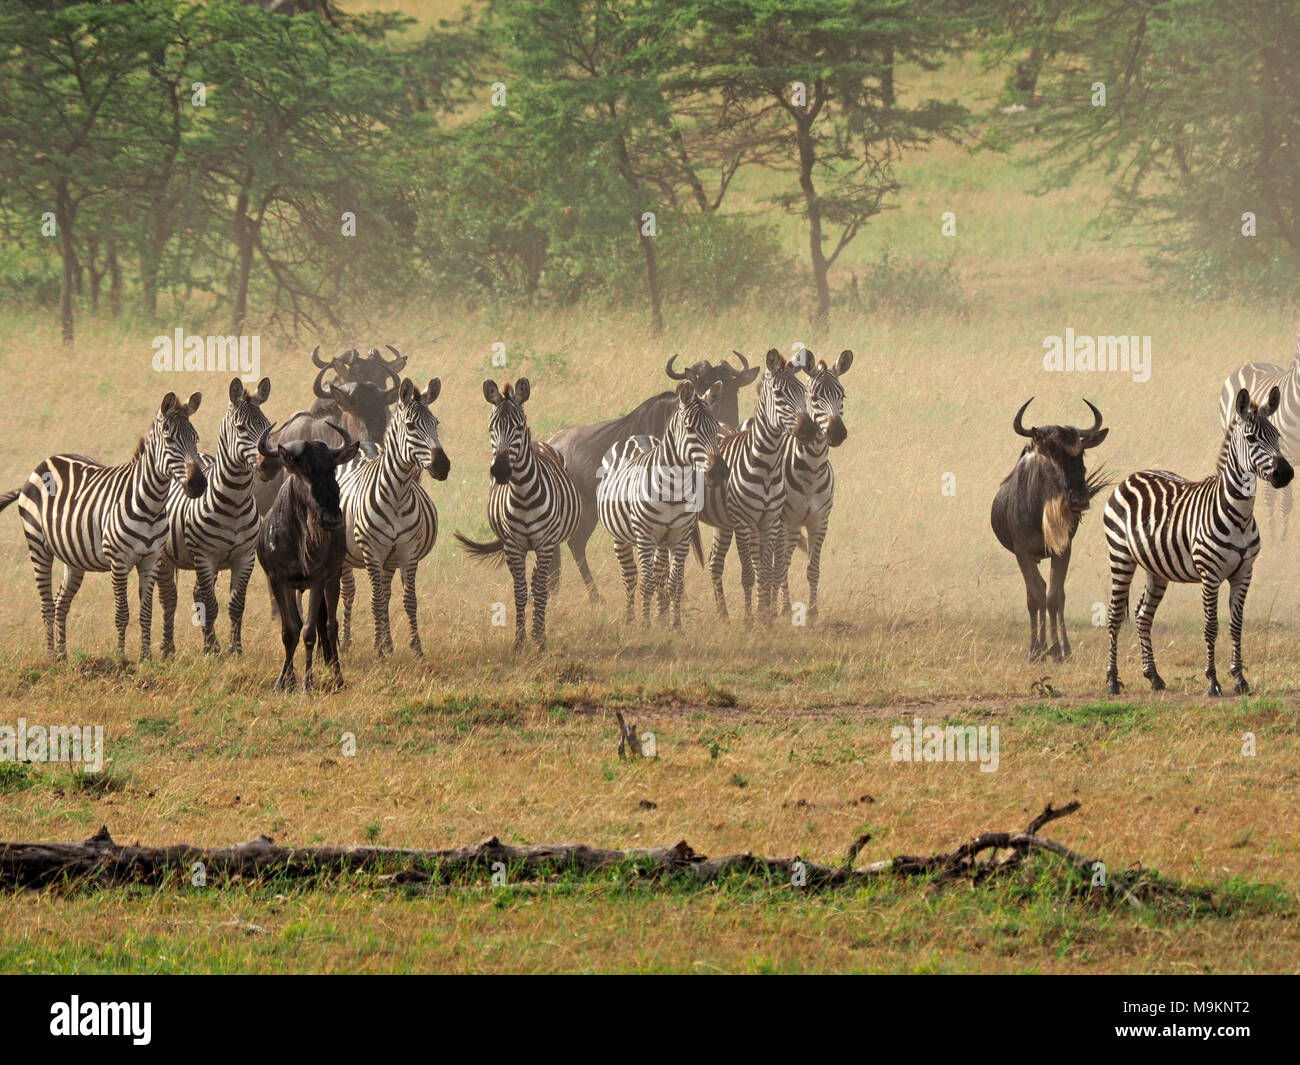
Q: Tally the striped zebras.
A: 9